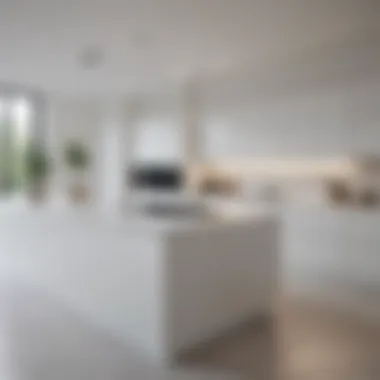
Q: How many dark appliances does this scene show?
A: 1